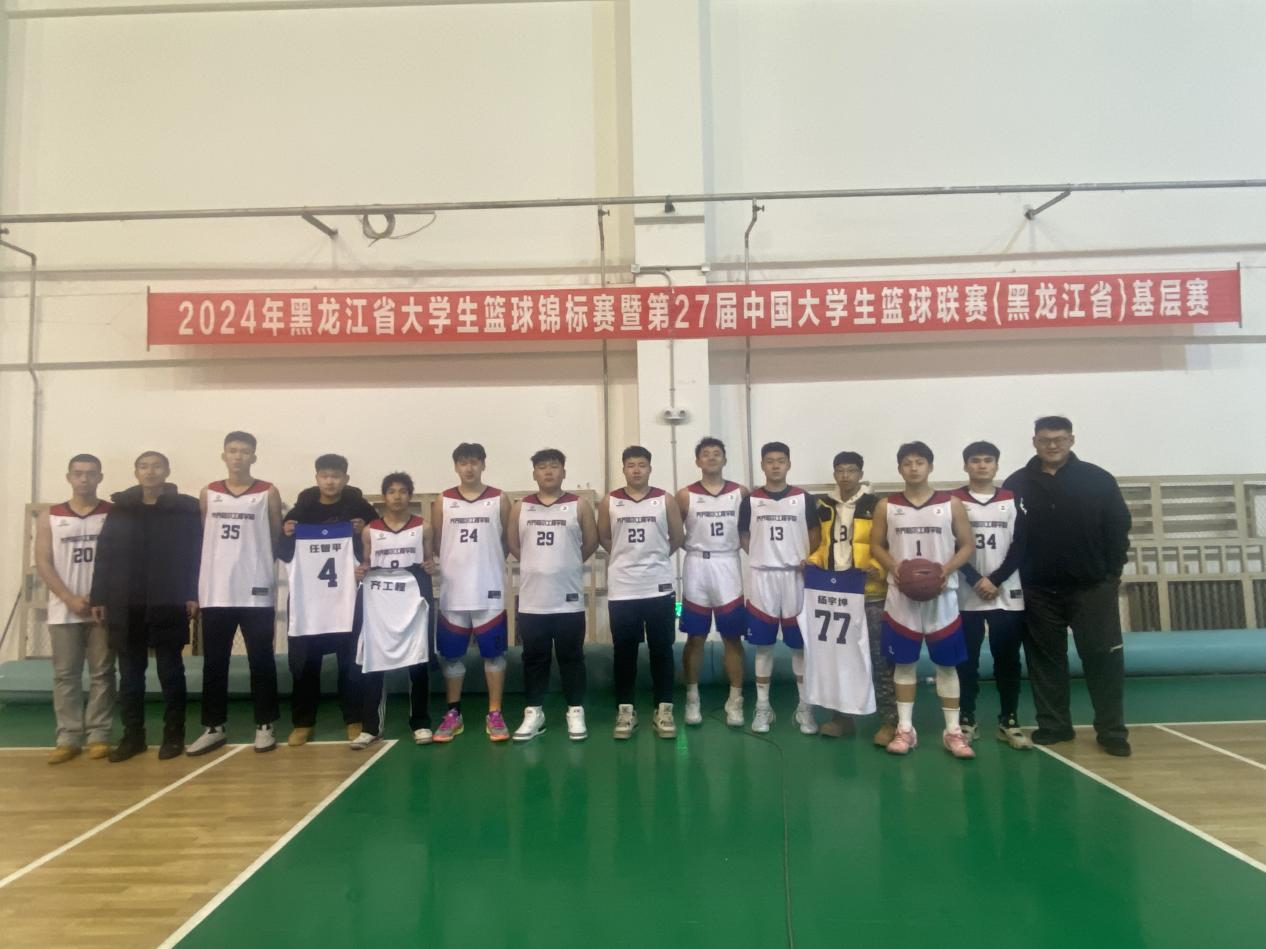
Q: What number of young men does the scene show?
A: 14